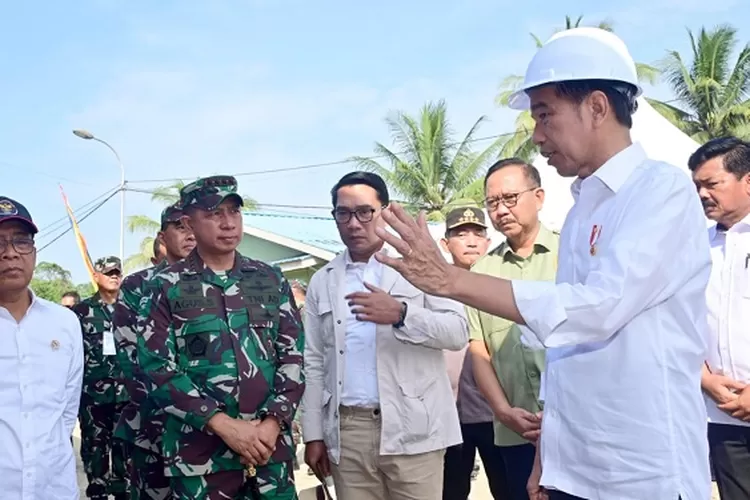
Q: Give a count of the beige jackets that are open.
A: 1